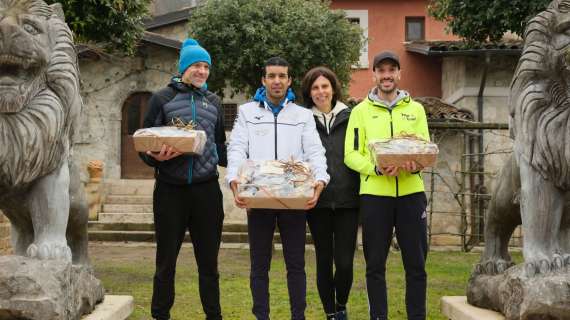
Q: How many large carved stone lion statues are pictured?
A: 2